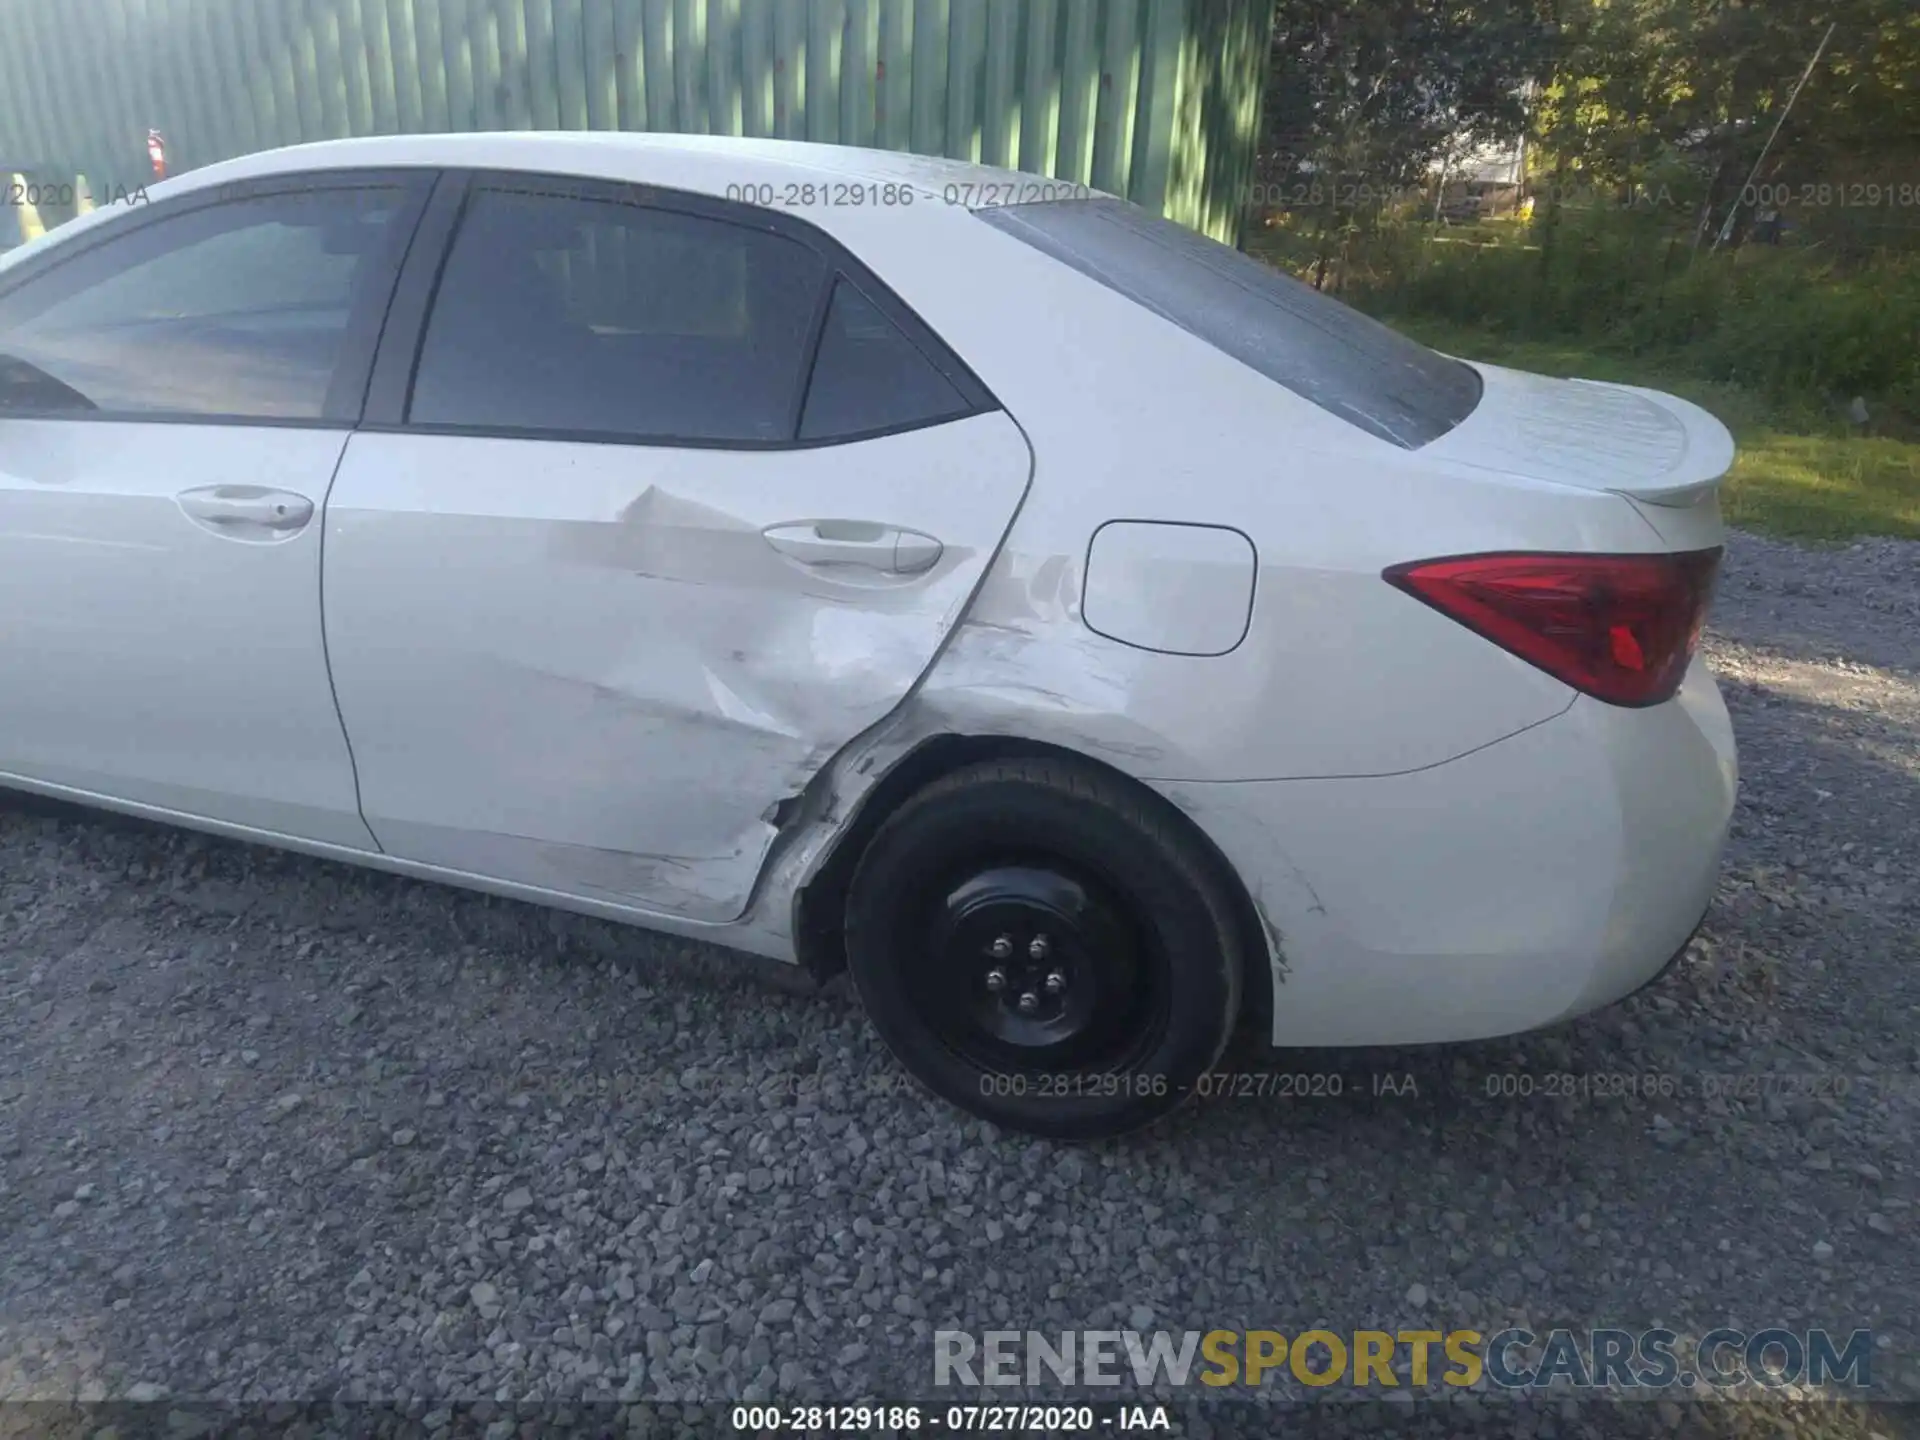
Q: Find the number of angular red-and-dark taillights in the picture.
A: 1